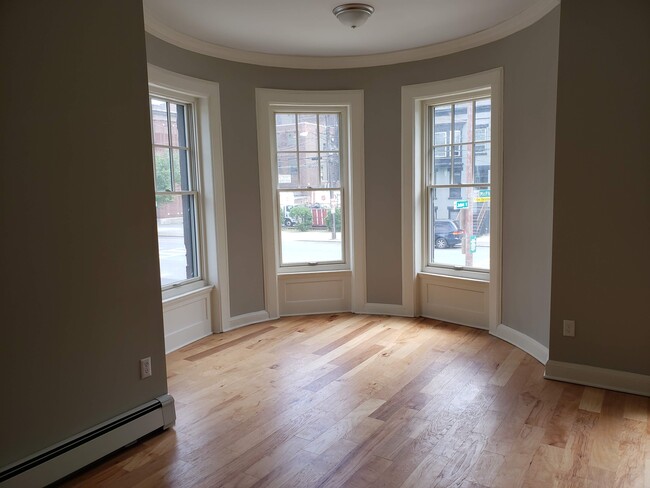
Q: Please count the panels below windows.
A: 3